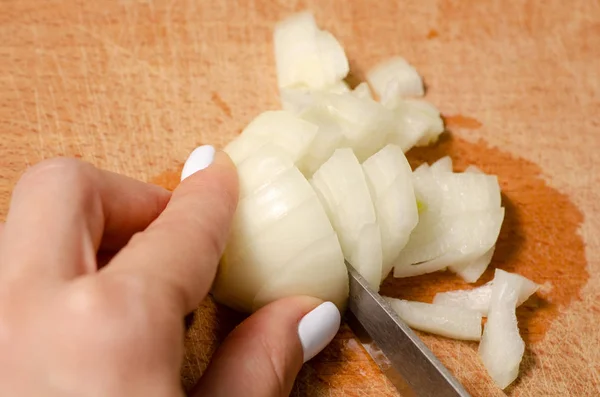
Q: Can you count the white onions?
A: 1